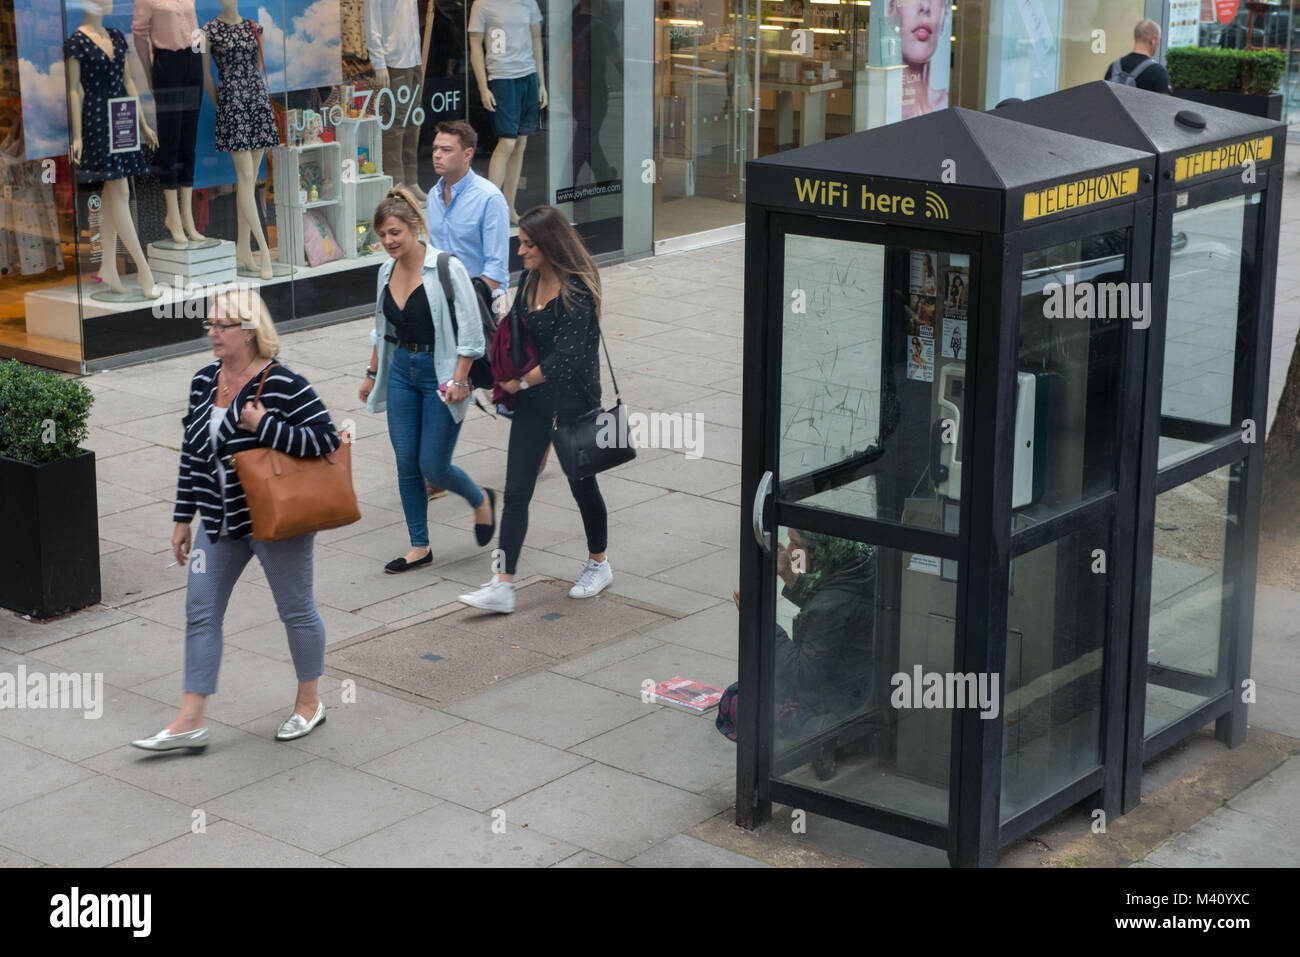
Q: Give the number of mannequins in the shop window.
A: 5